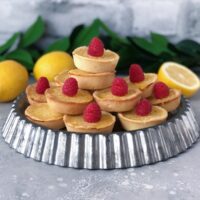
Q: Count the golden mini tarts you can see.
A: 11